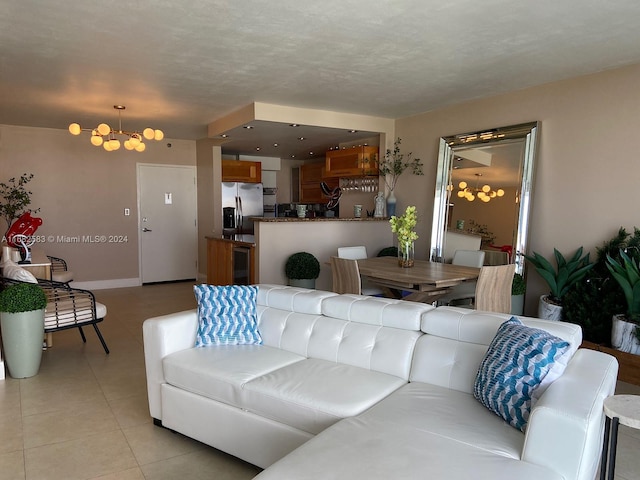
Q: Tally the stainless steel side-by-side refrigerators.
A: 1